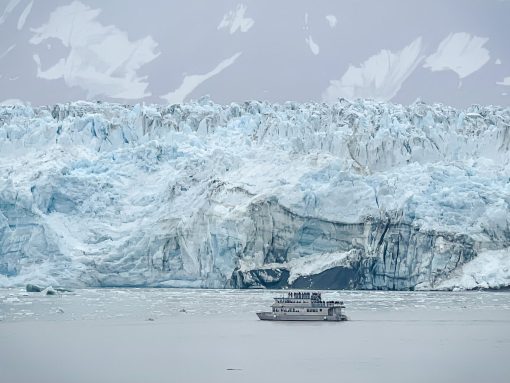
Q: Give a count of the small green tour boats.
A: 0